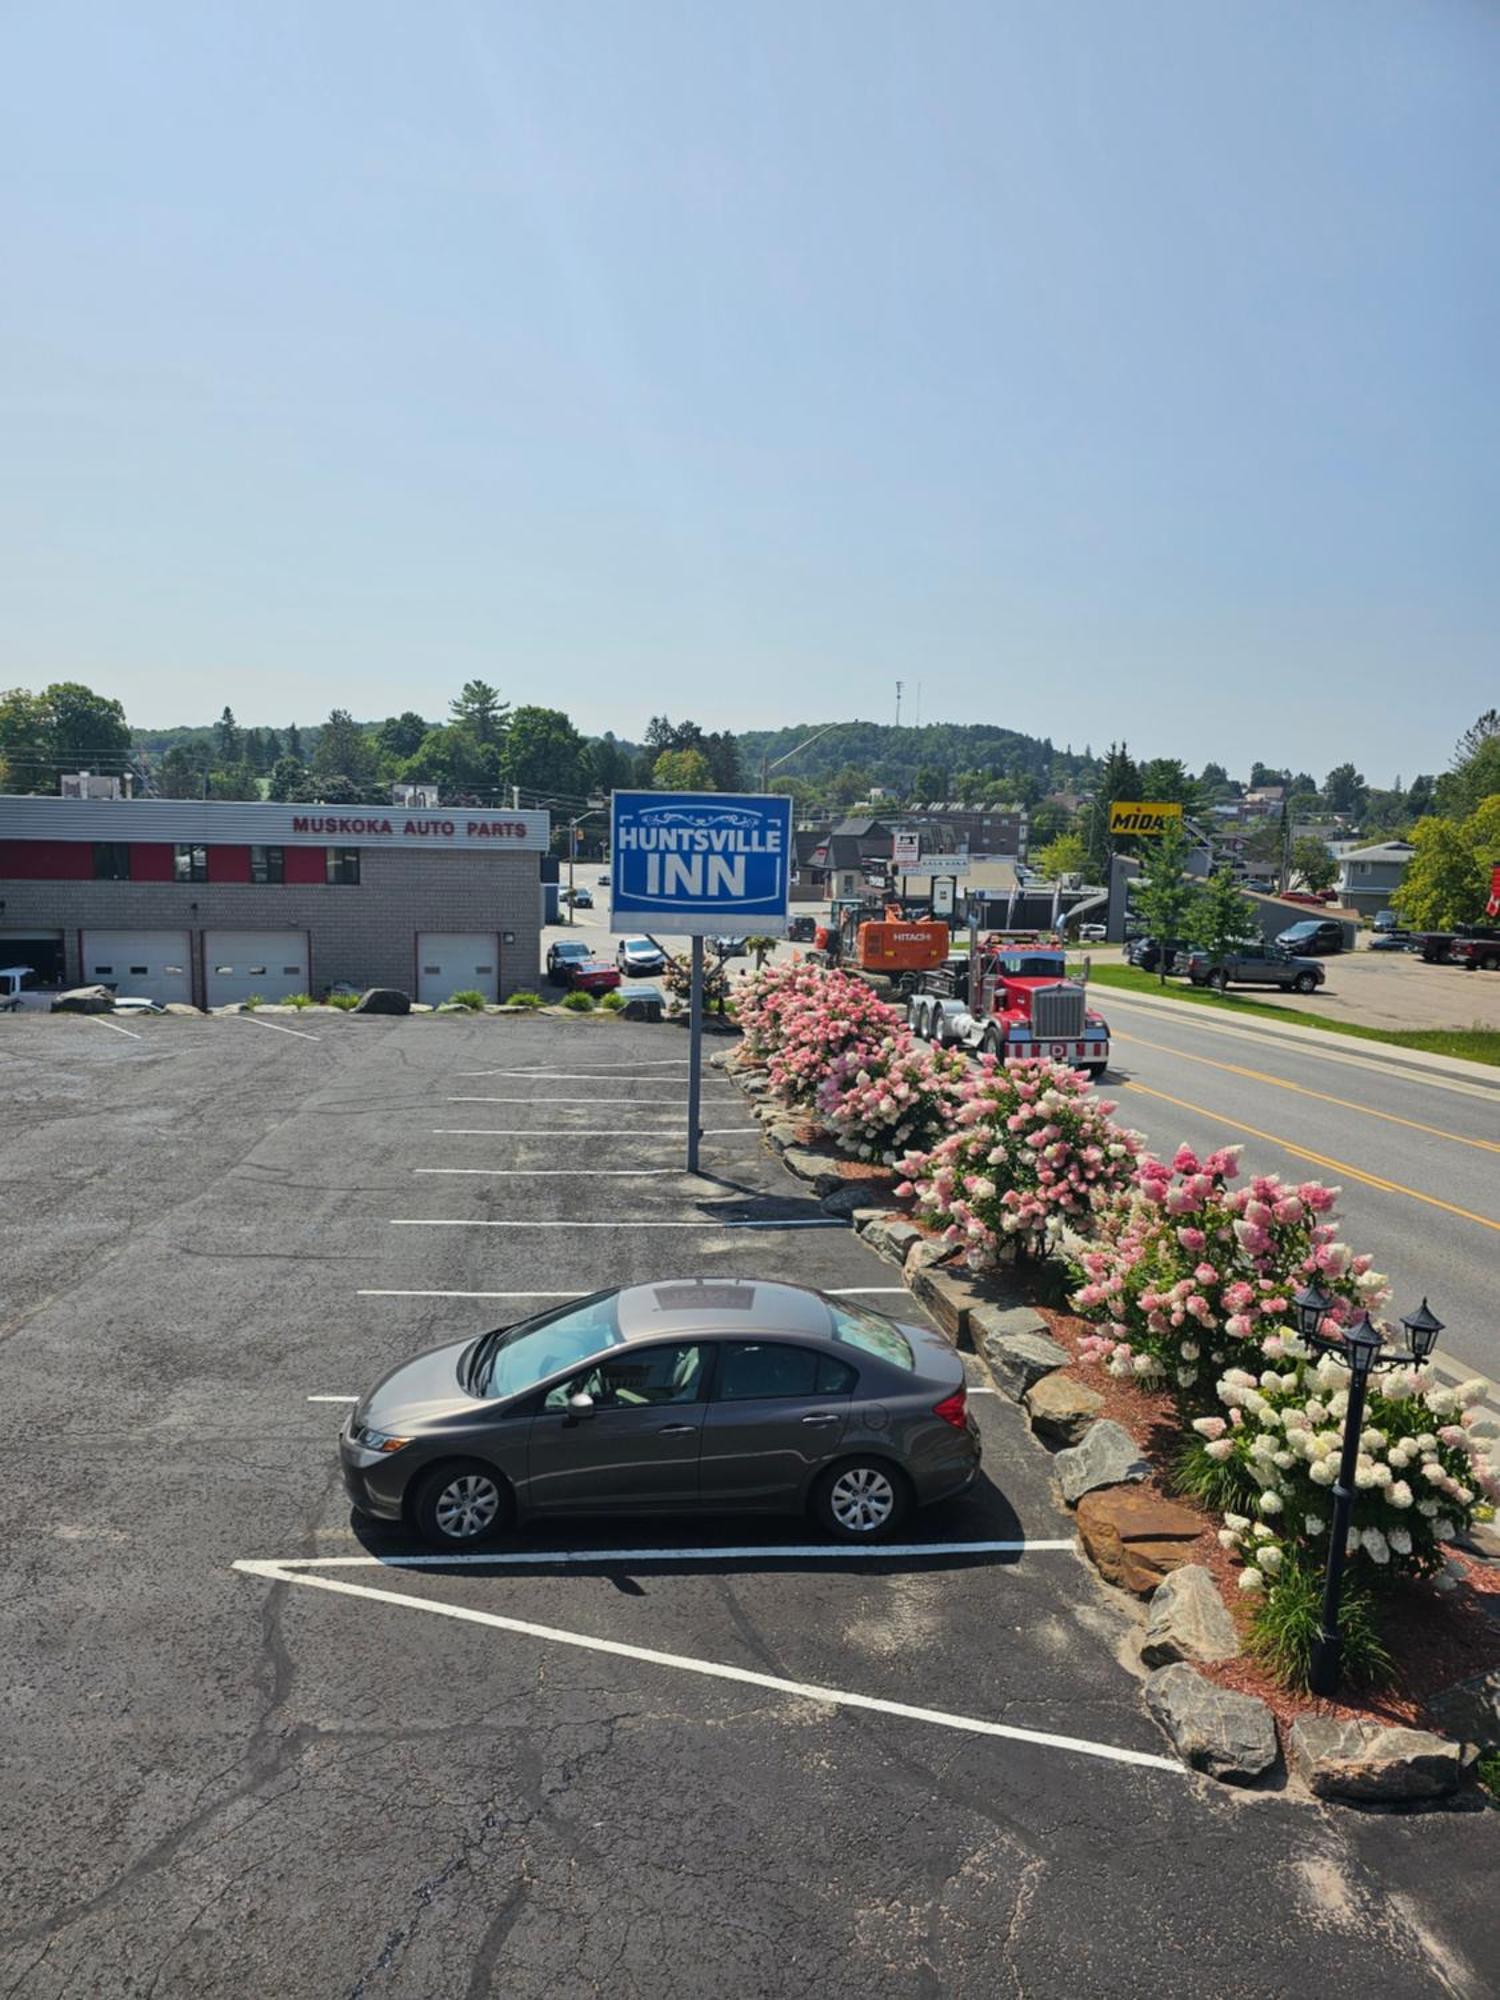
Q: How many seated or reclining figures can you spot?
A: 0